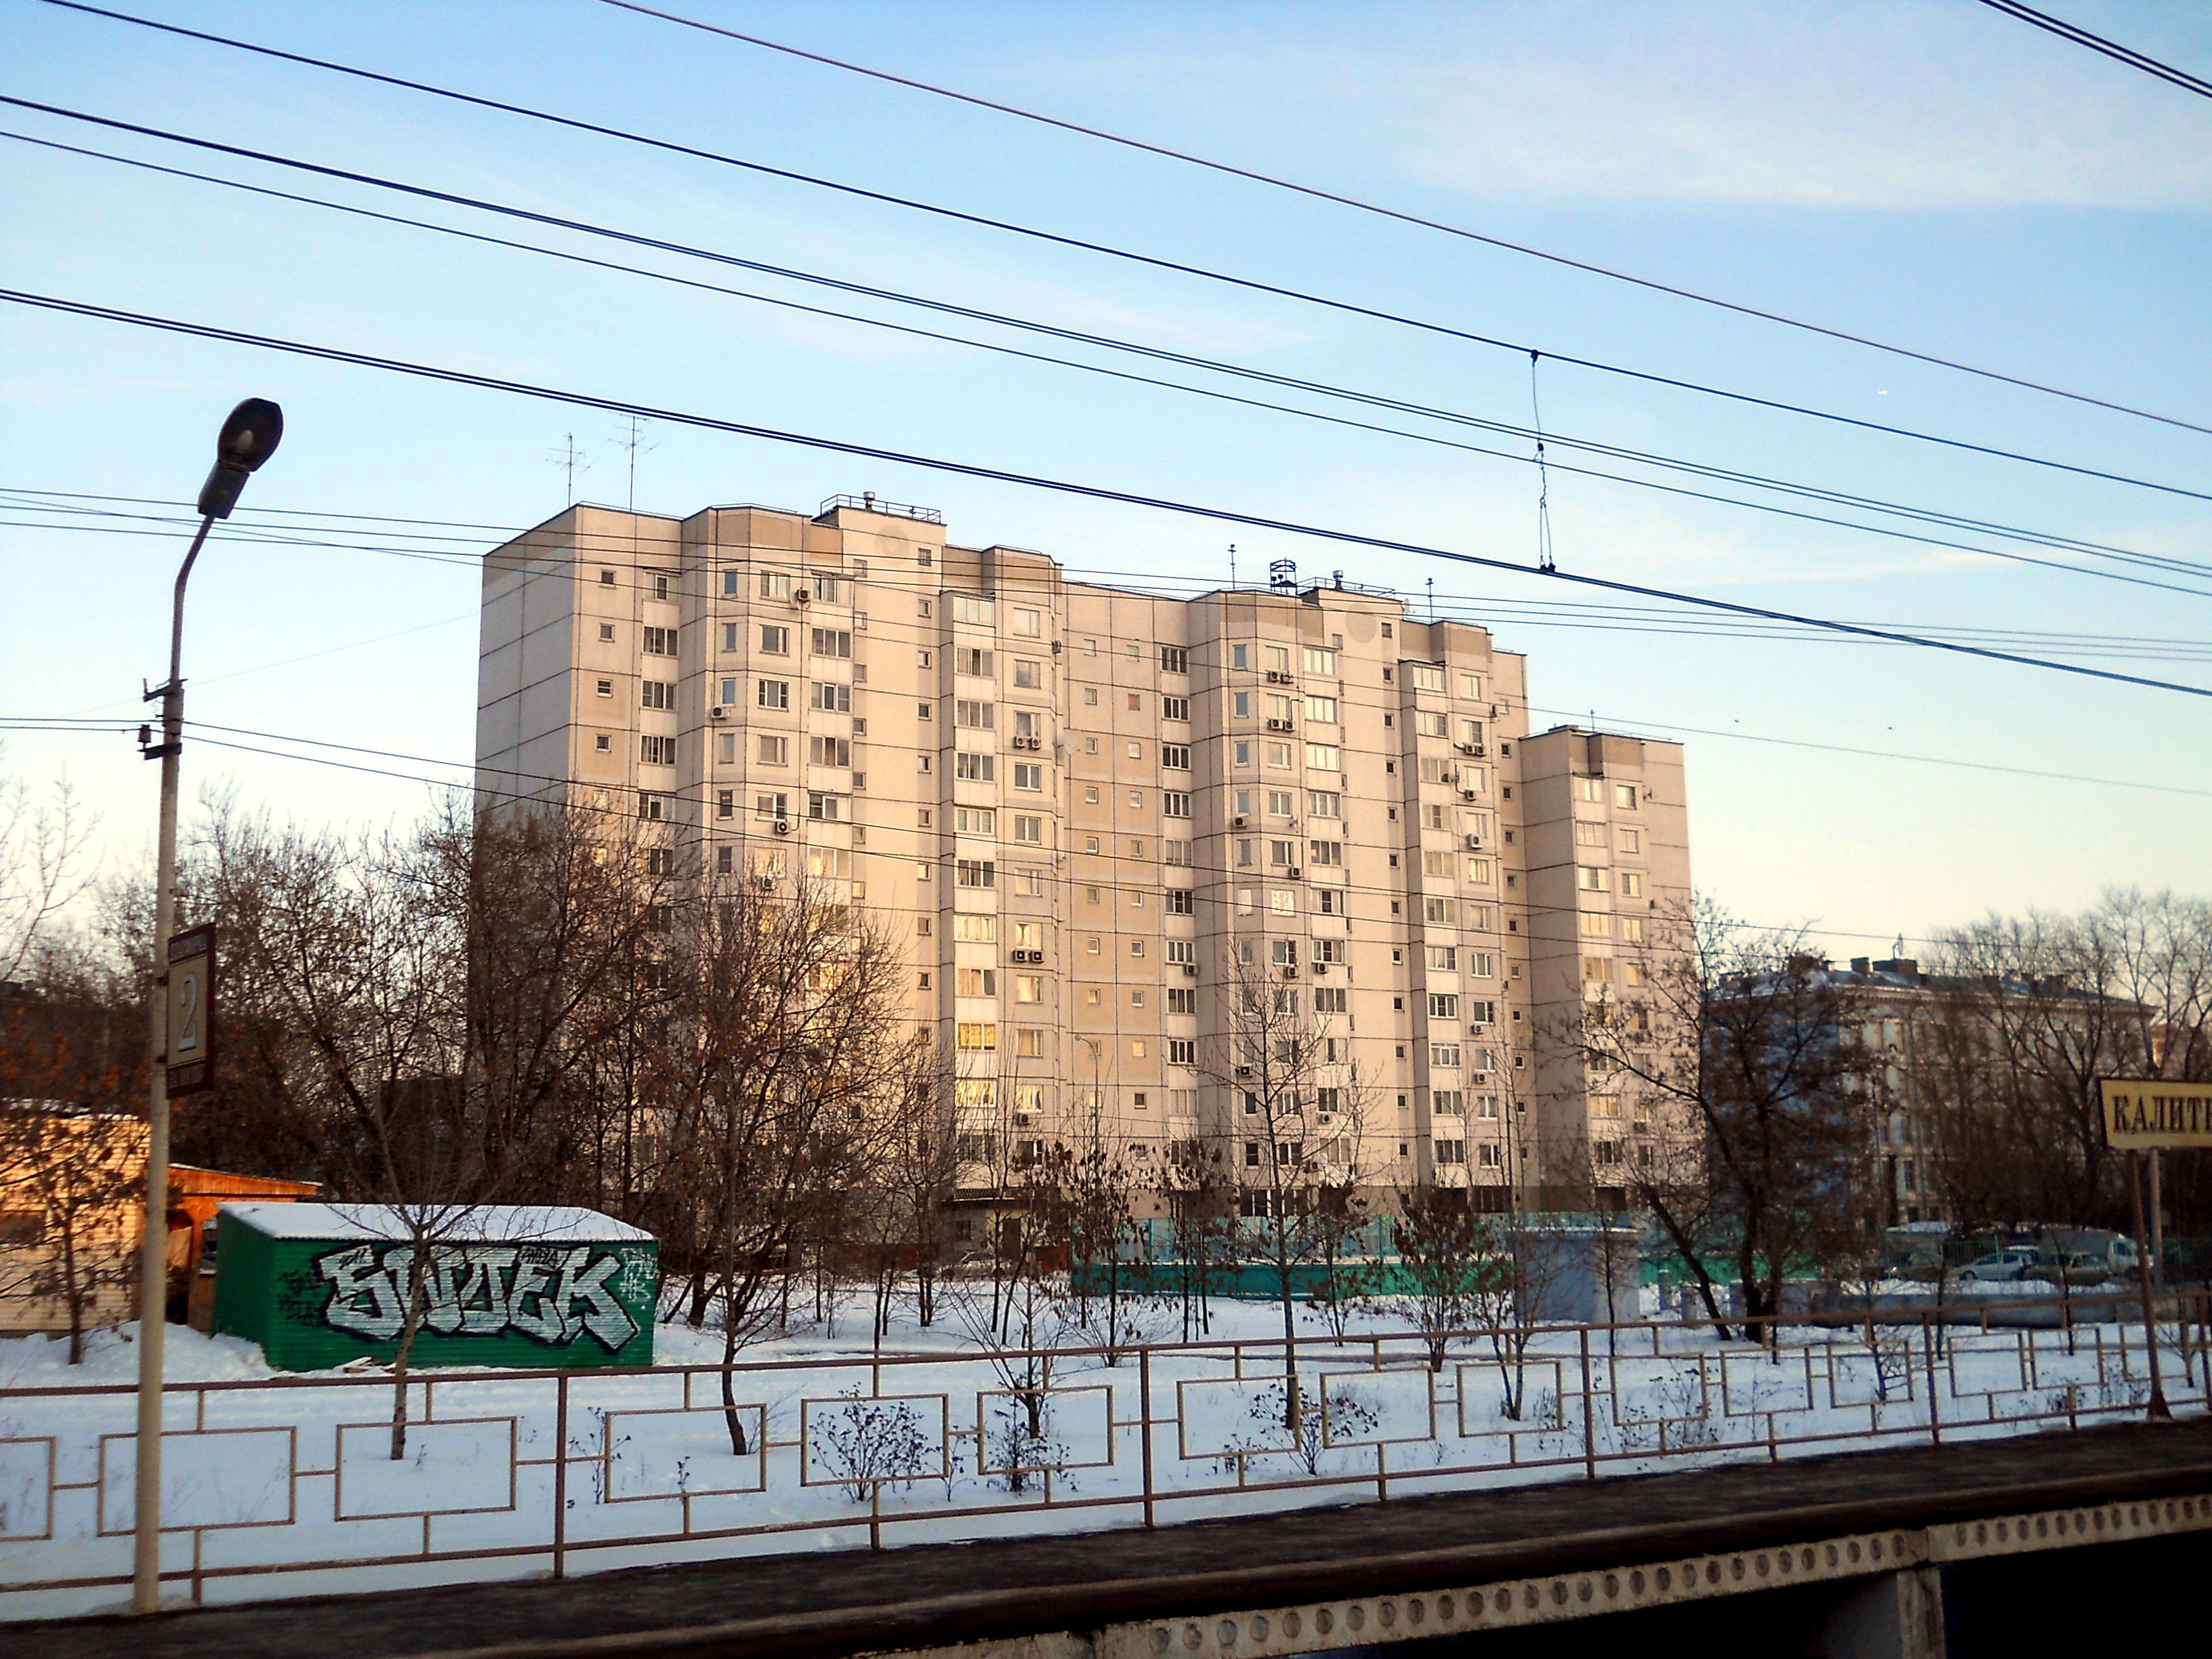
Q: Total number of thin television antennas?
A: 2